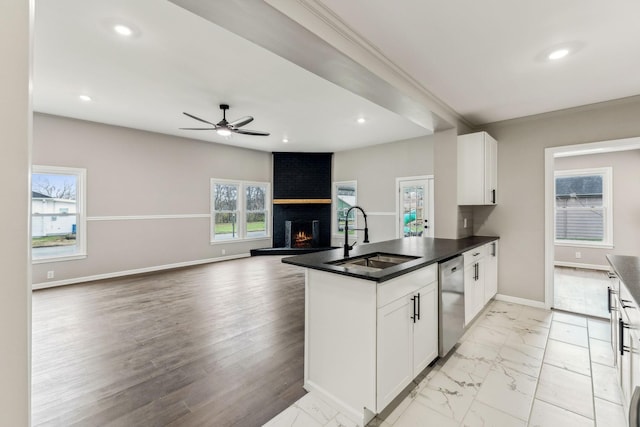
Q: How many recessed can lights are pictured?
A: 5